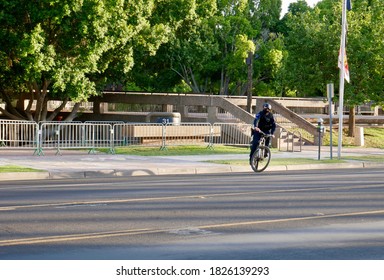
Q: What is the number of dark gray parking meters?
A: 1